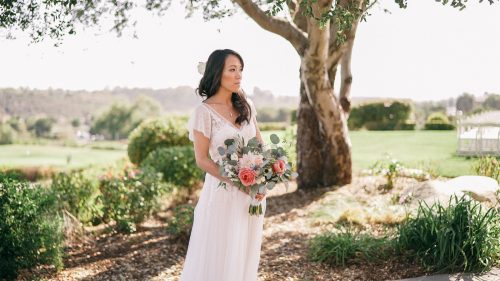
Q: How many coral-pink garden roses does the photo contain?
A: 2